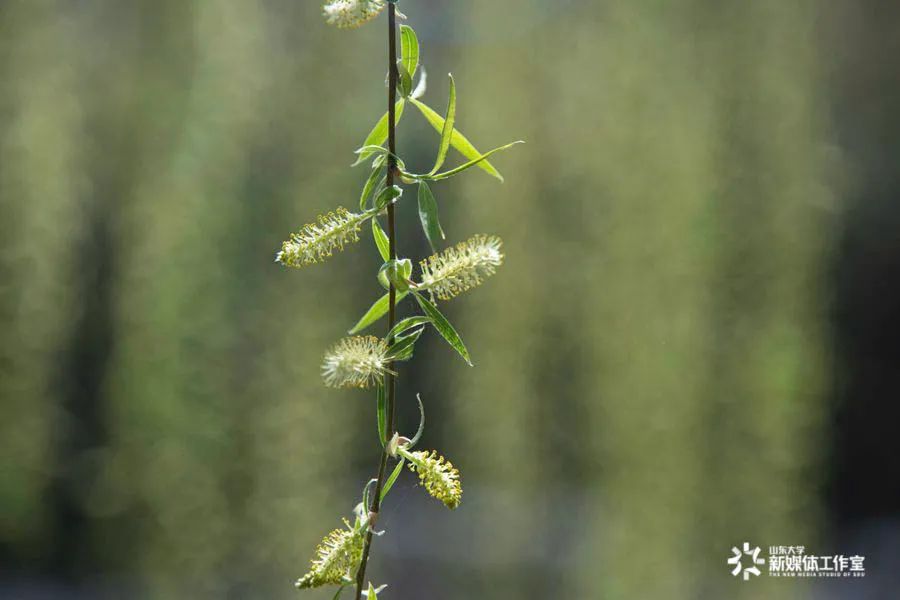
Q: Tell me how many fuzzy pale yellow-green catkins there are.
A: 6